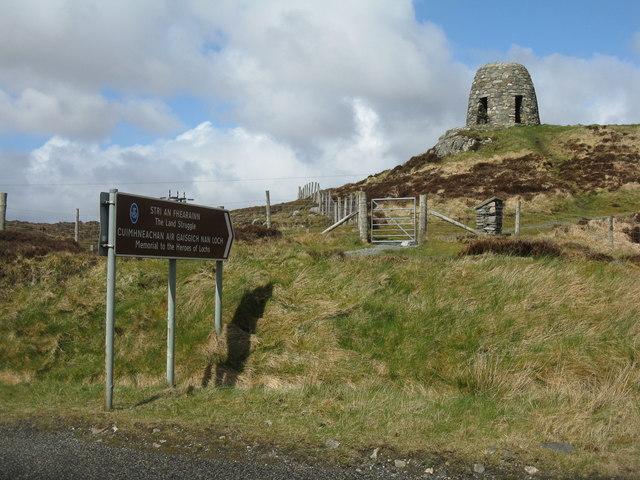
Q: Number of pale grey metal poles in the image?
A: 3